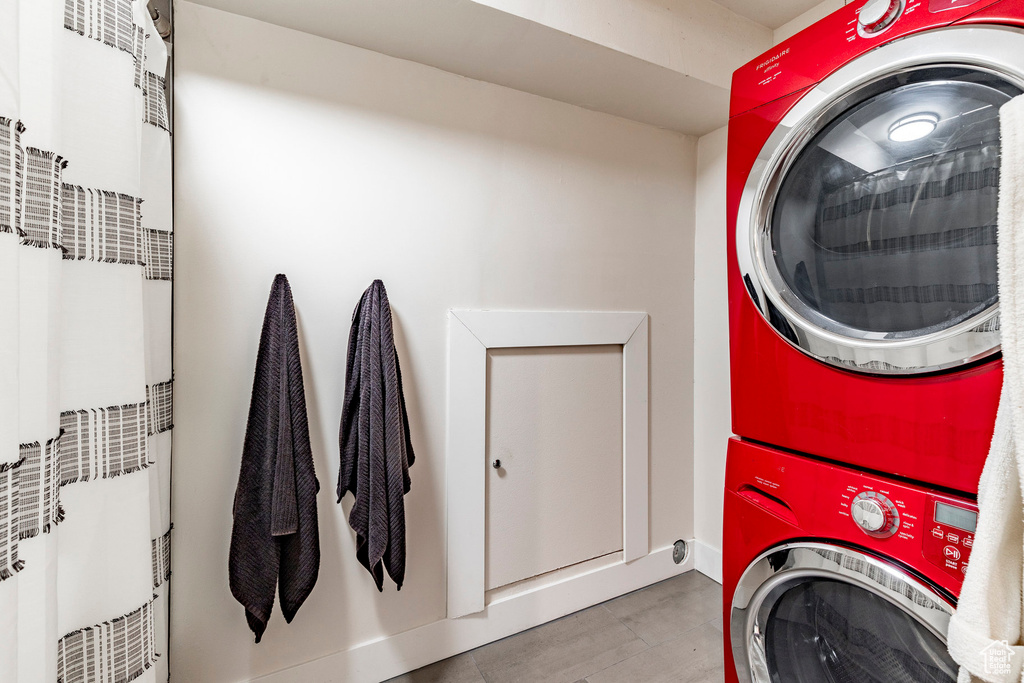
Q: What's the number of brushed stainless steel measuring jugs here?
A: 0